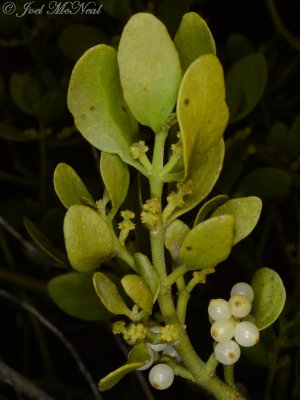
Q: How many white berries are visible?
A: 7